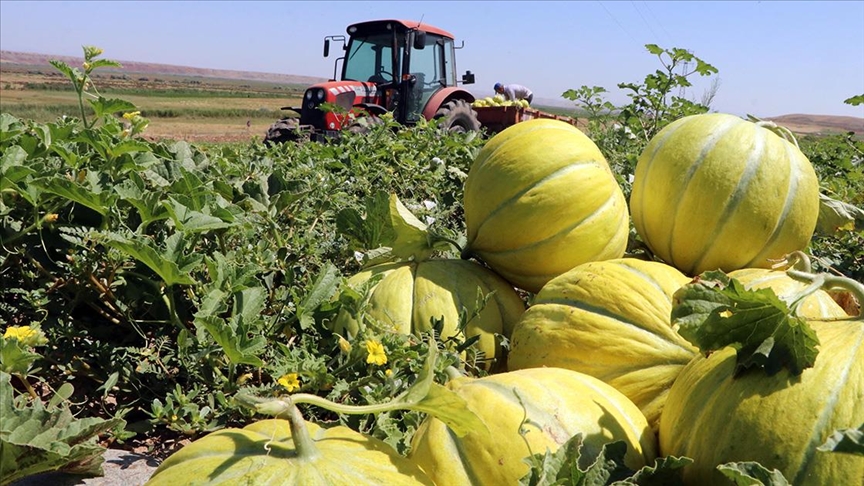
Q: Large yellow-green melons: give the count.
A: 8